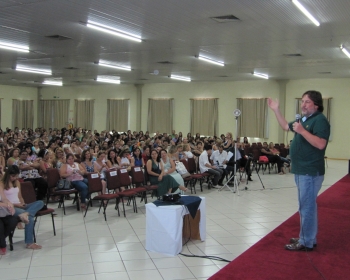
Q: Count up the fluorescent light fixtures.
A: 11